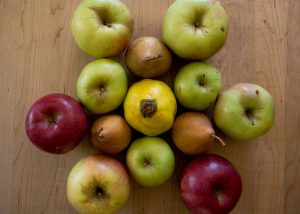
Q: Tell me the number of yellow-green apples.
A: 7